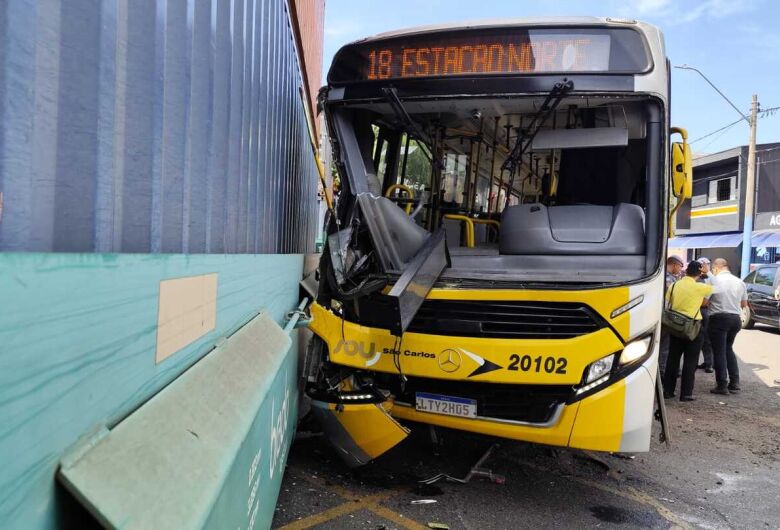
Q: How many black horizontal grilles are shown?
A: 2